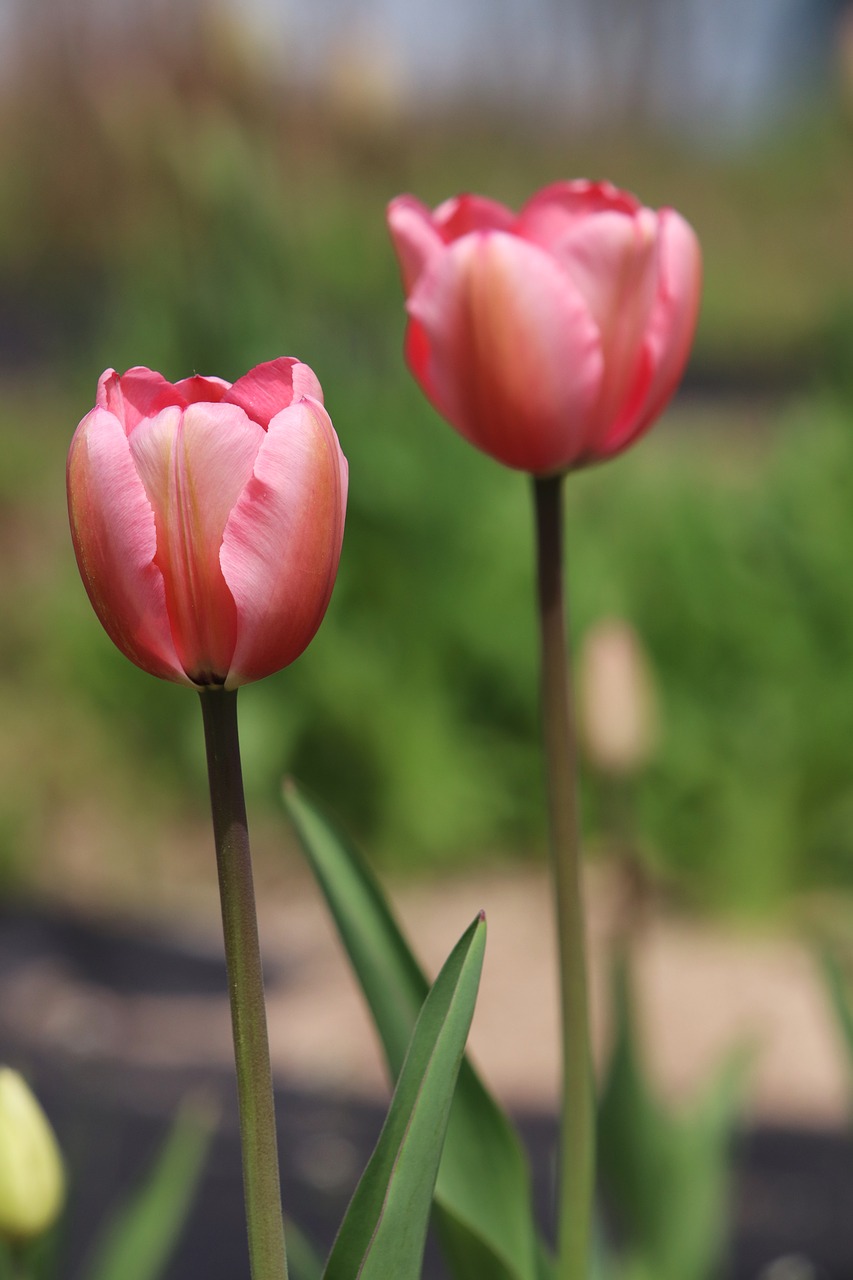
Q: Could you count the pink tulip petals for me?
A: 12